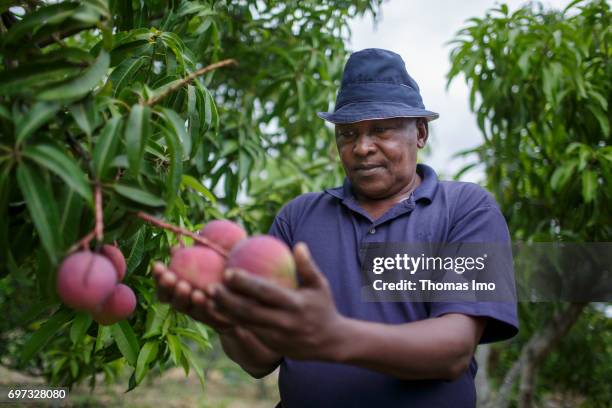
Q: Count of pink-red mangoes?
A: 6